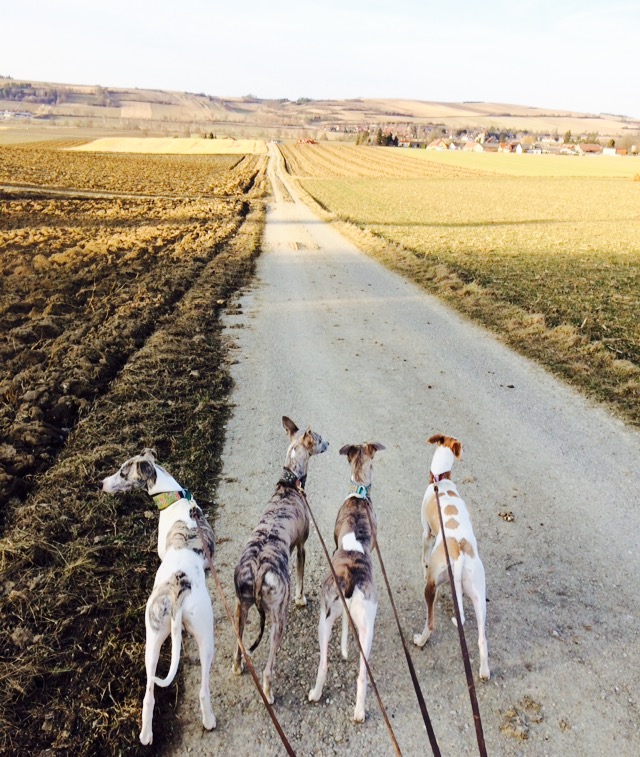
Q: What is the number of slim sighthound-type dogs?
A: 4